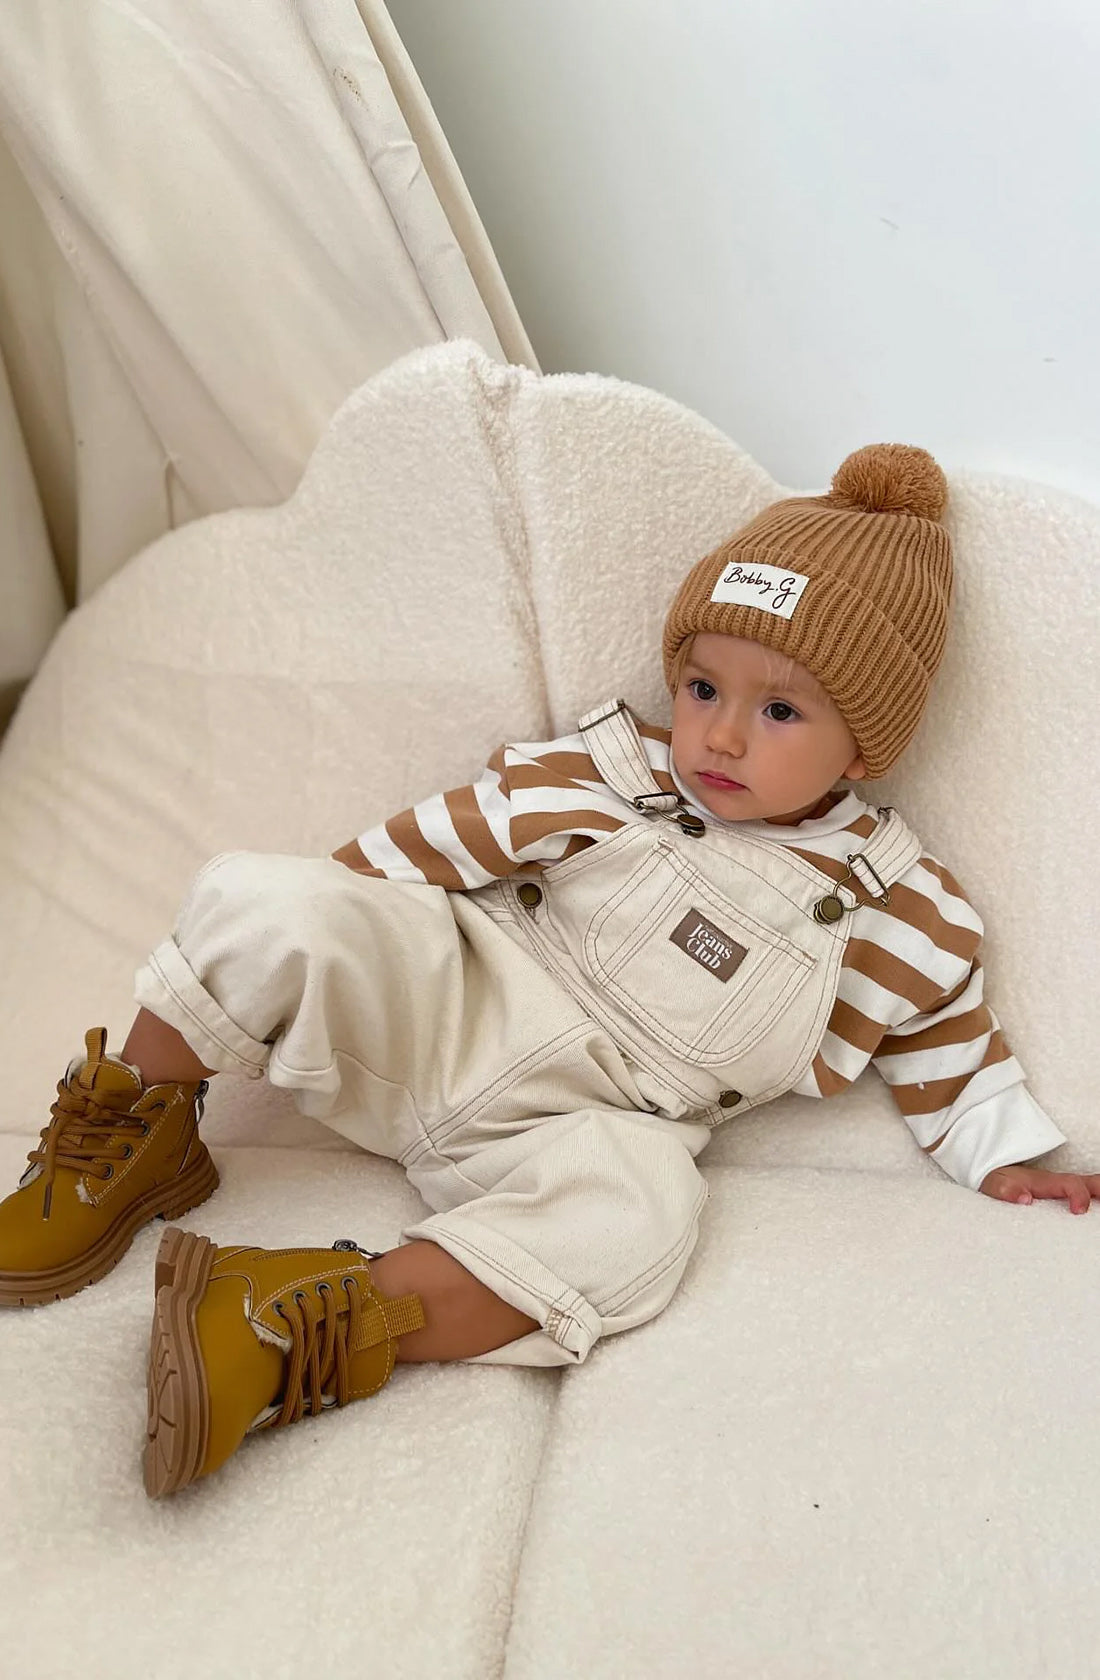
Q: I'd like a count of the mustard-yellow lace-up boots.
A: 2